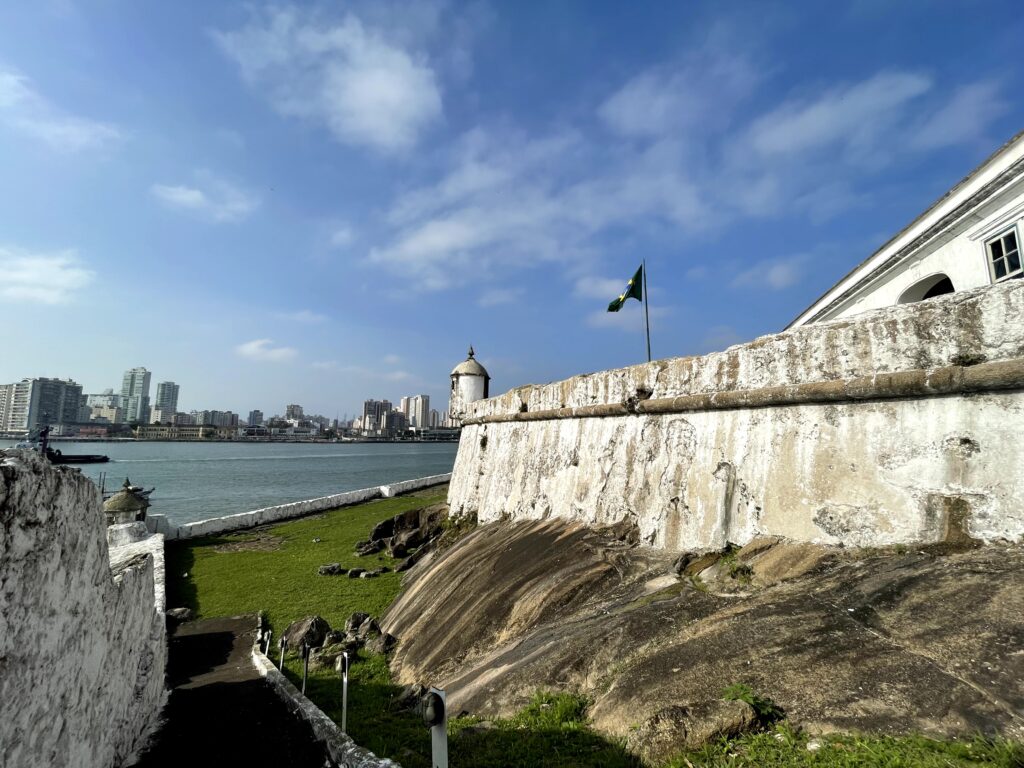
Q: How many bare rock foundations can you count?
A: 1